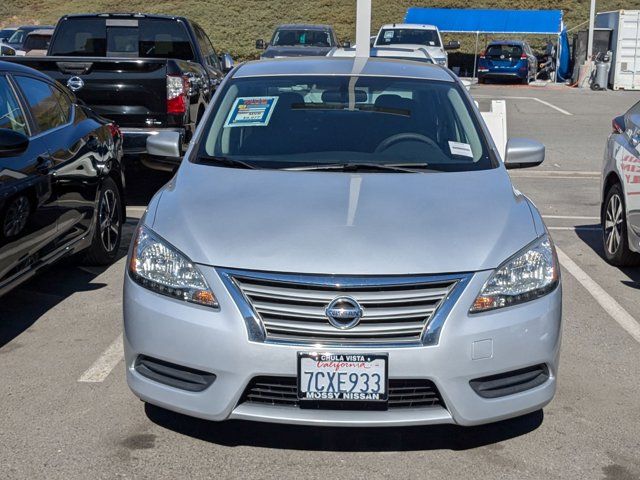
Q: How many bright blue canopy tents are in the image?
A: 1